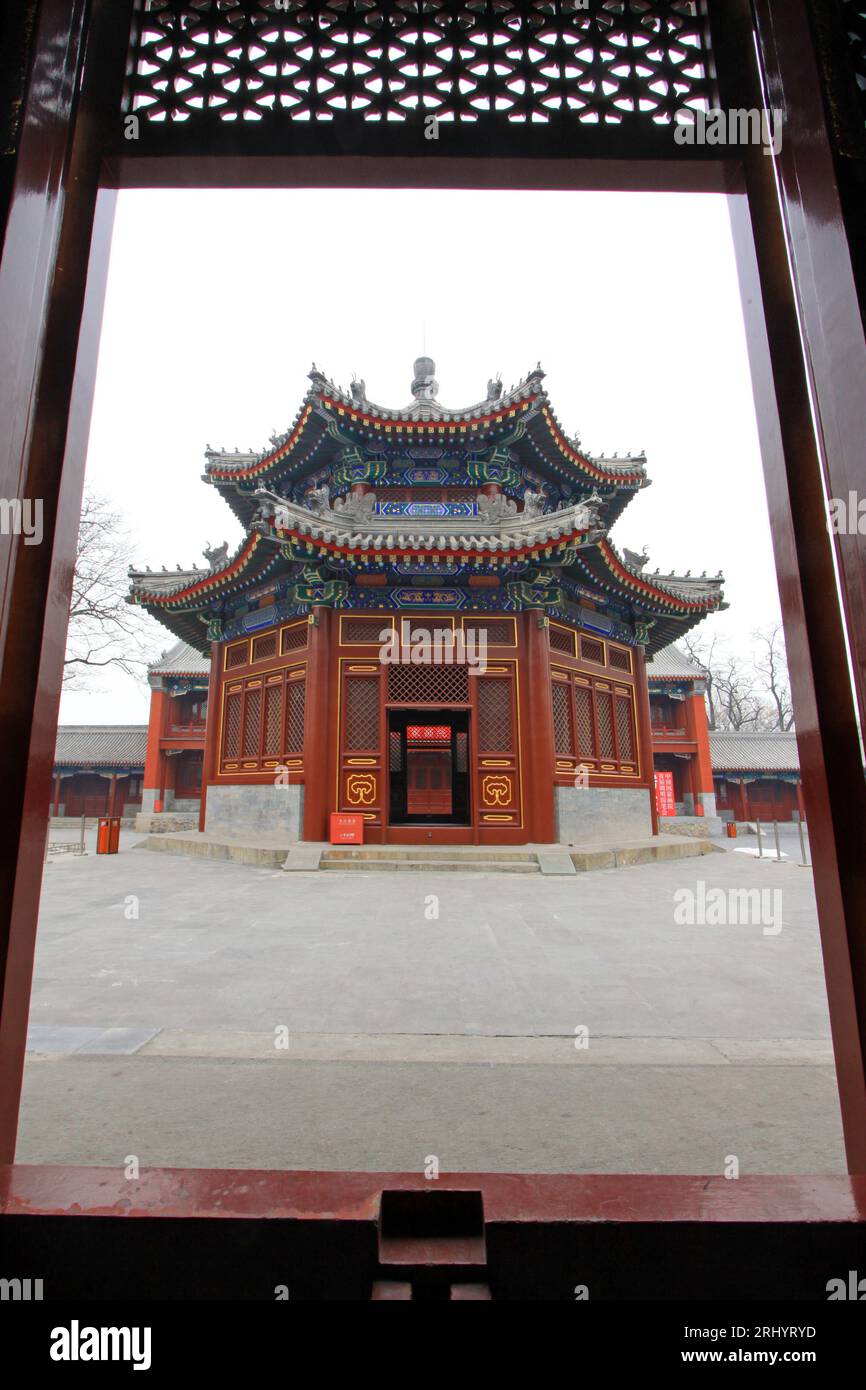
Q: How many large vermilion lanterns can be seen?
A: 0